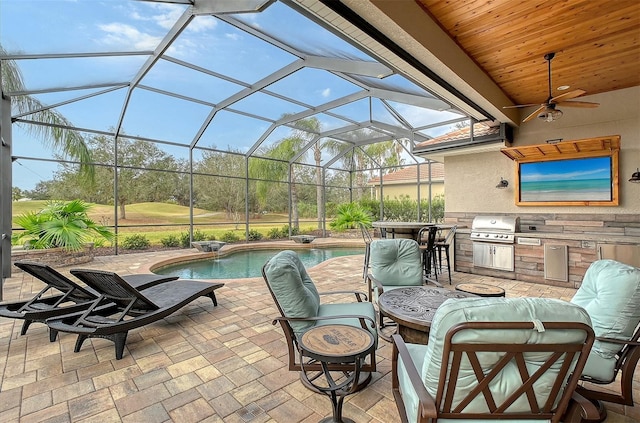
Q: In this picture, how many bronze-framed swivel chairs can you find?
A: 4